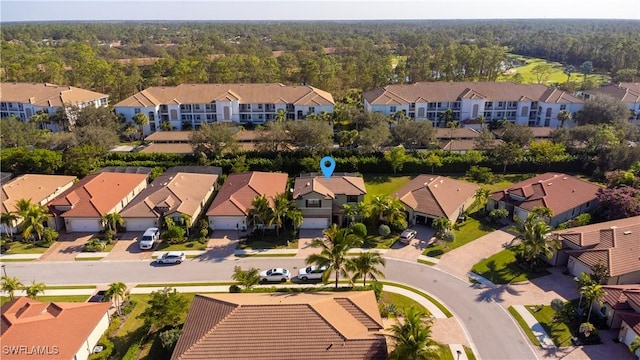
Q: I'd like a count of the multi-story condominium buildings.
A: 4